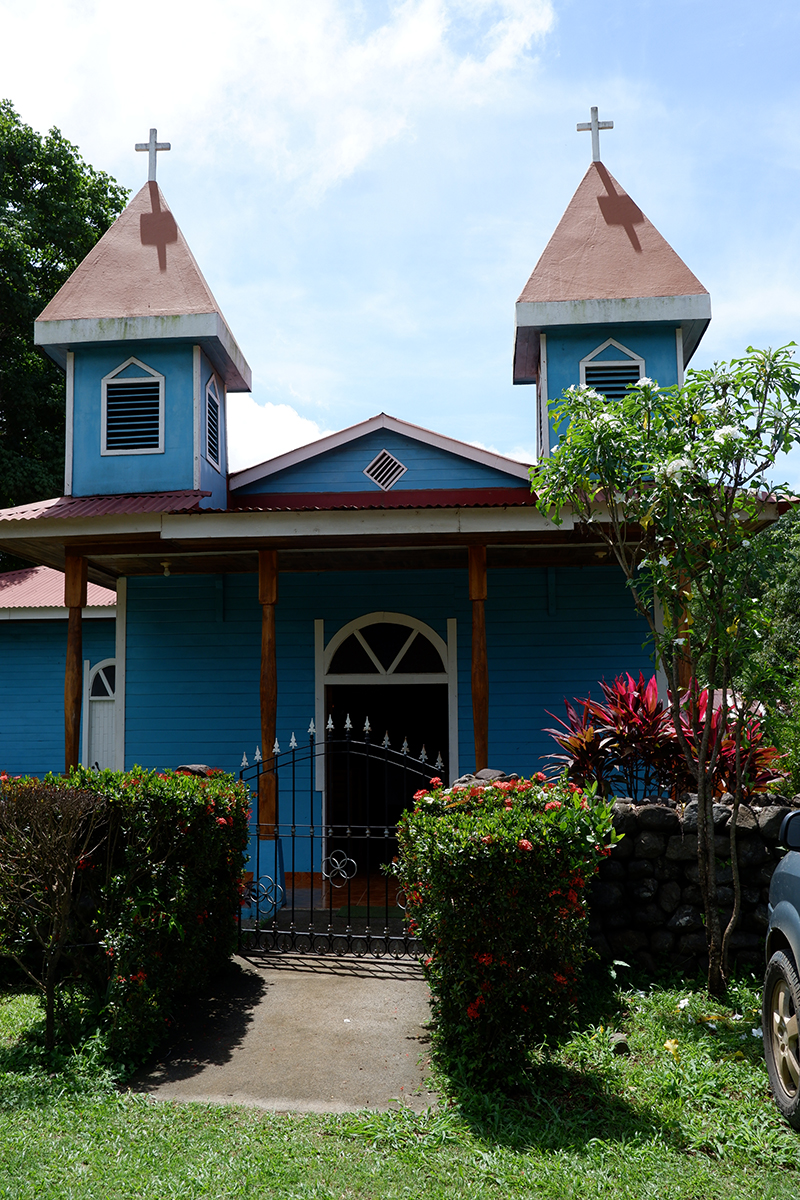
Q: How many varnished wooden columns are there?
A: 4